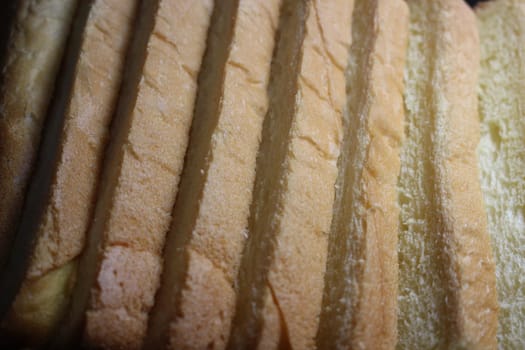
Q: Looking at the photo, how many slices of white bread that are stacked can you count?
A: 8